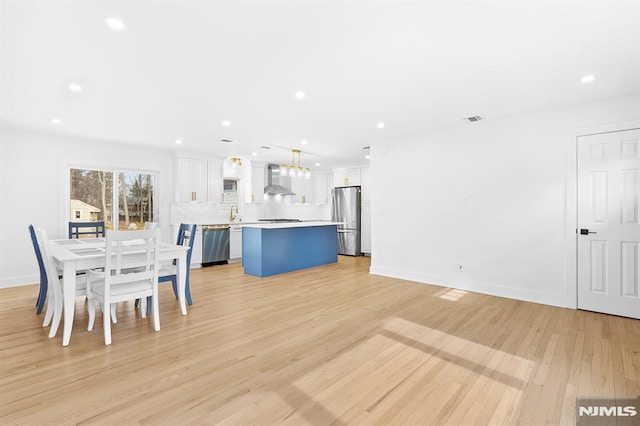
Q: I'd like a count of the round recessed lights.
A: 12